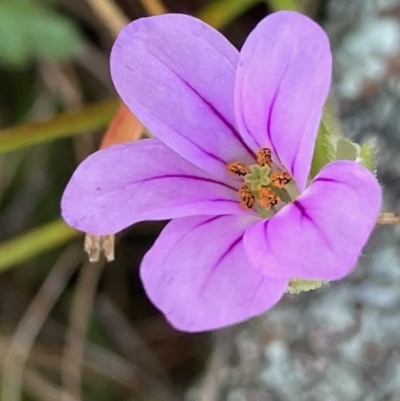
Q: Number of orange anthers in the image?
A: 5